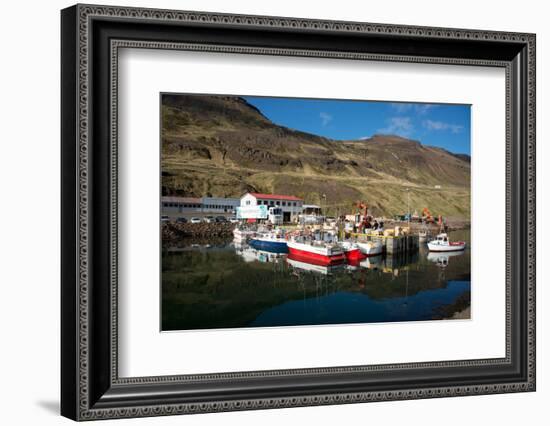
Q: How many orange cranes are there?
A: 2